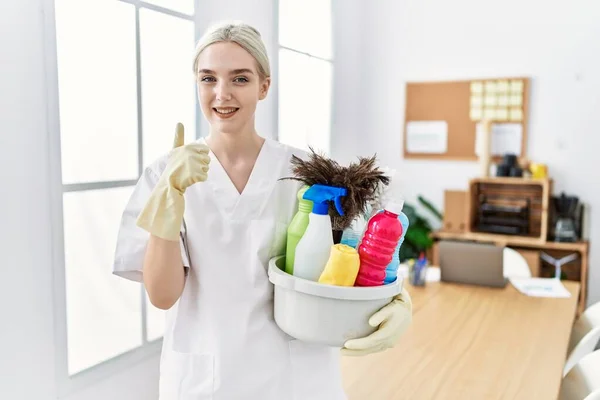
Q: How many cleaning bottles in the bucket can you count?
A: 5